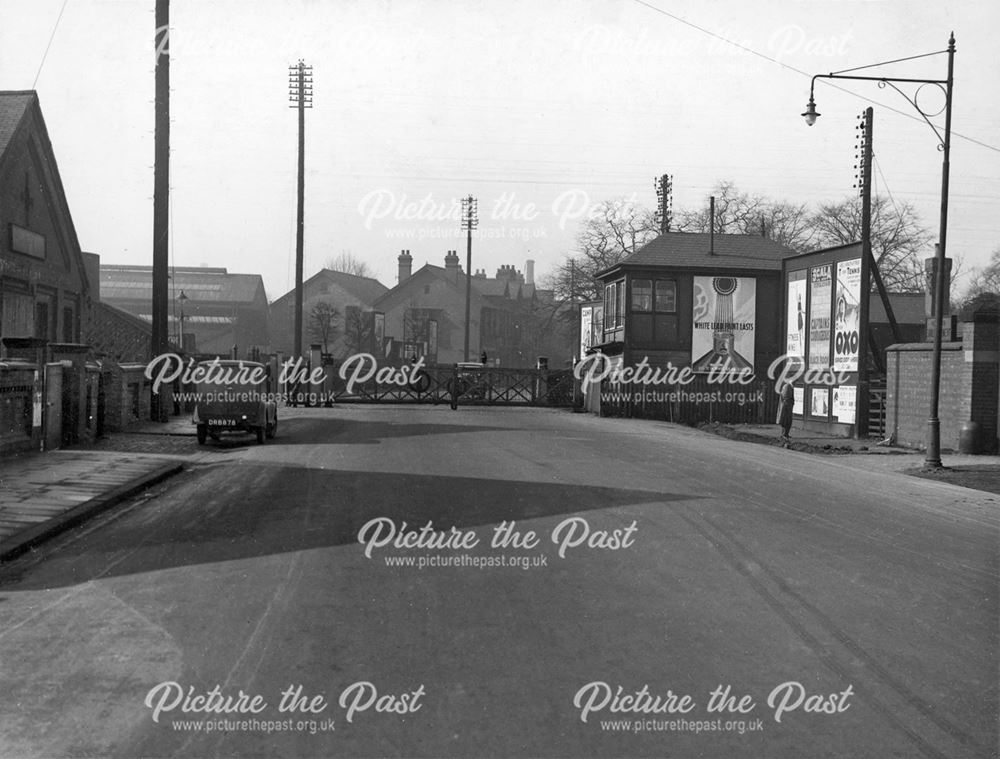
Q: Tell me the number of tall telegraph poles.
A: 5